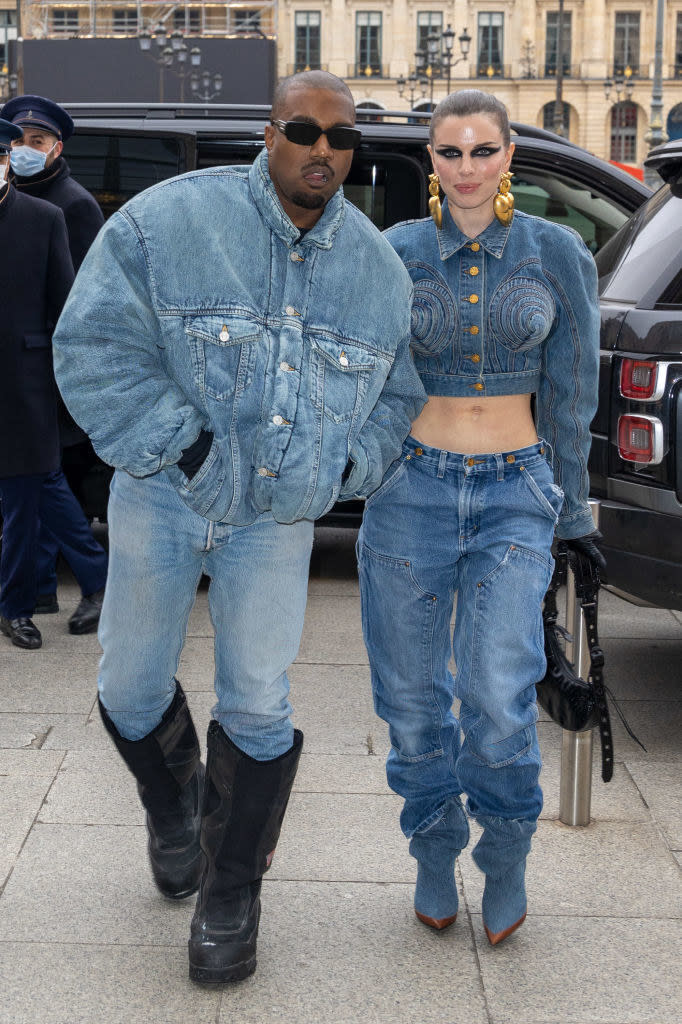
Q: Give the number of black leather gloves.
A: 1